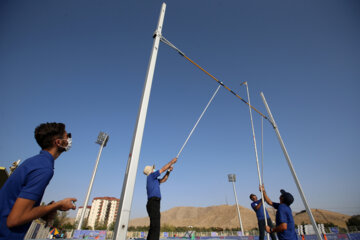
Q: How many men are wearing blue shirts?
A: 4